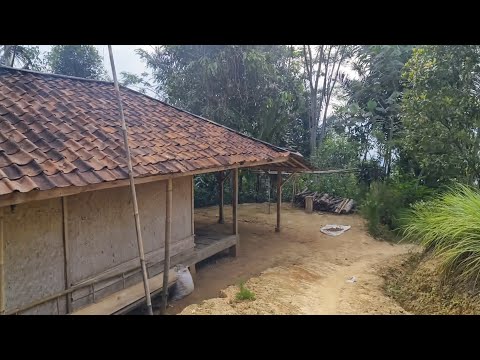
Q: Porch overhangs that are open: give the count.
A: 1